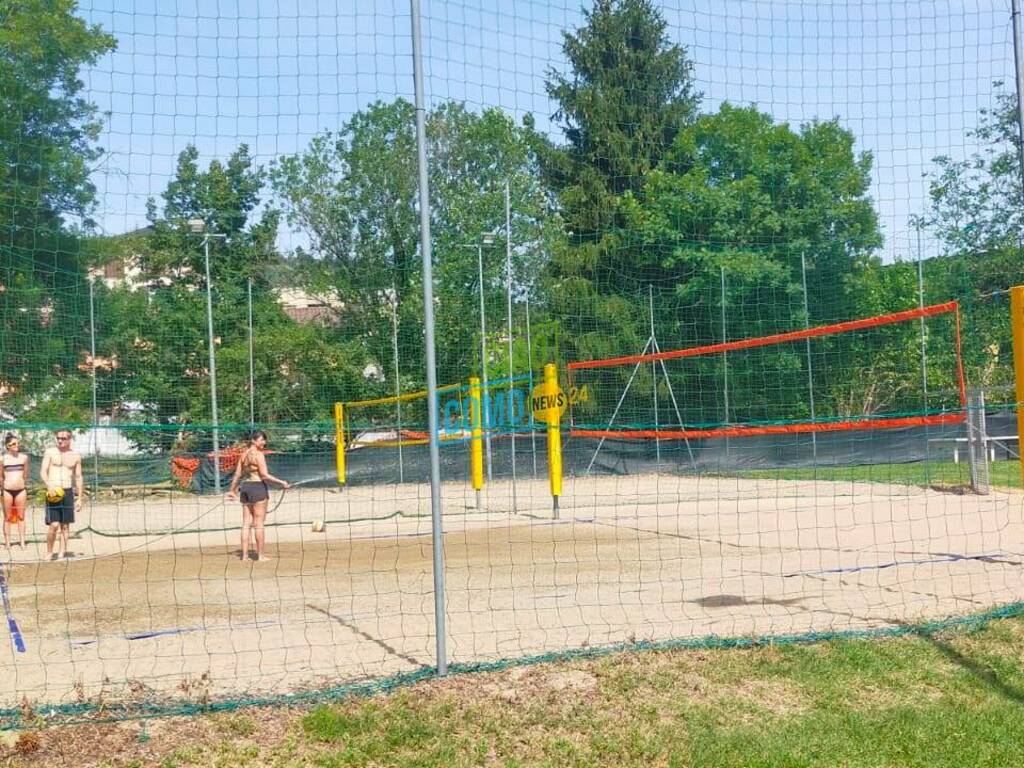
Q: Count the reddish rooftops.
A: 1